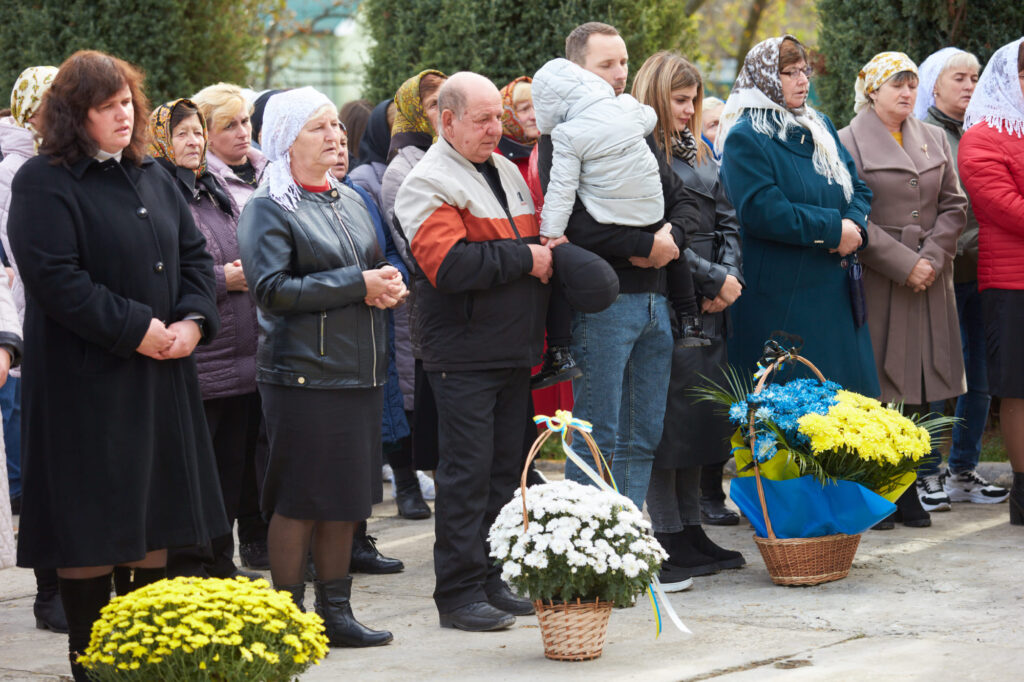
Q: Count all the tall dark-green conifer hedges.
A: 3